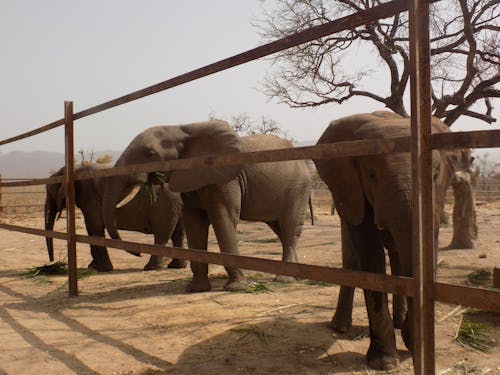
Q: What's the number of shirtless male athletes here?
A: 0